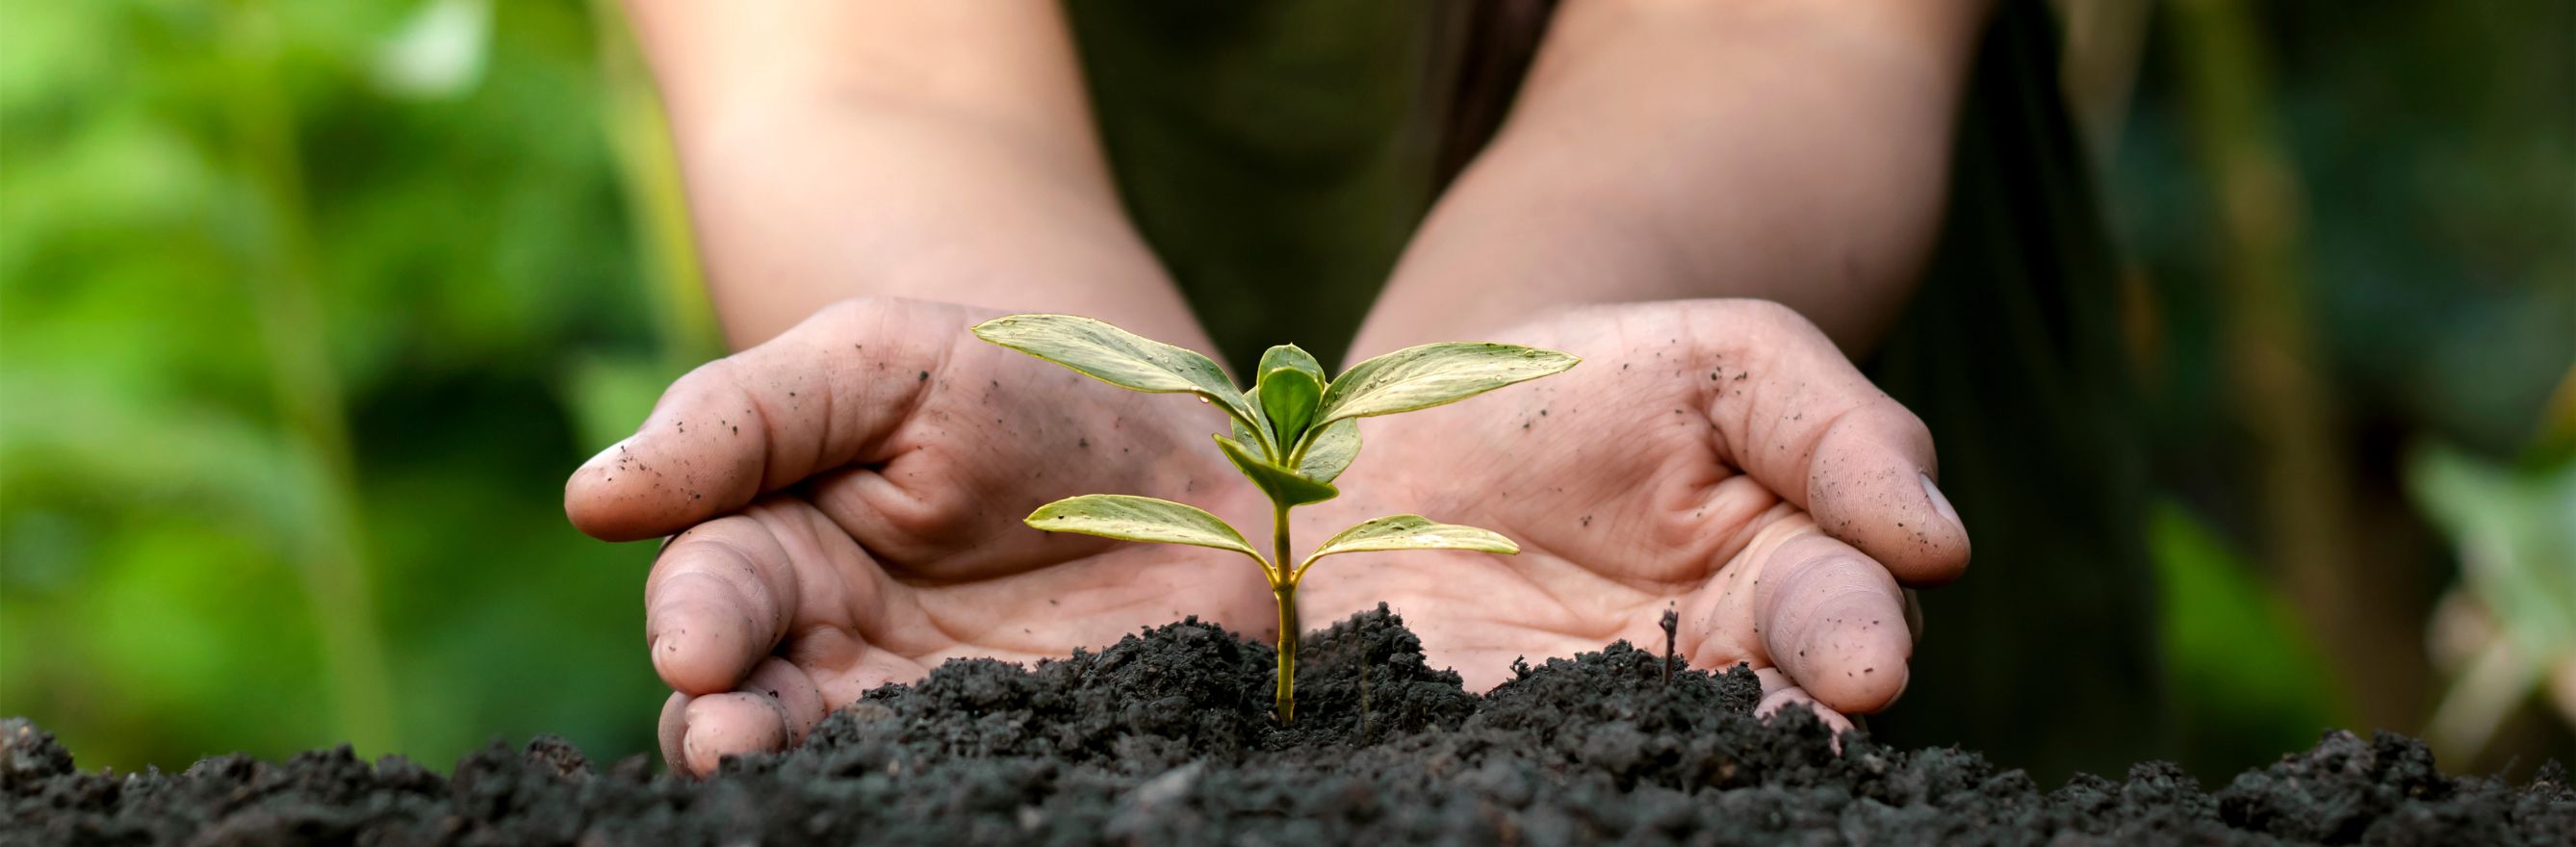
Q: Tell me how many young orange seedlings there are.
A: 0